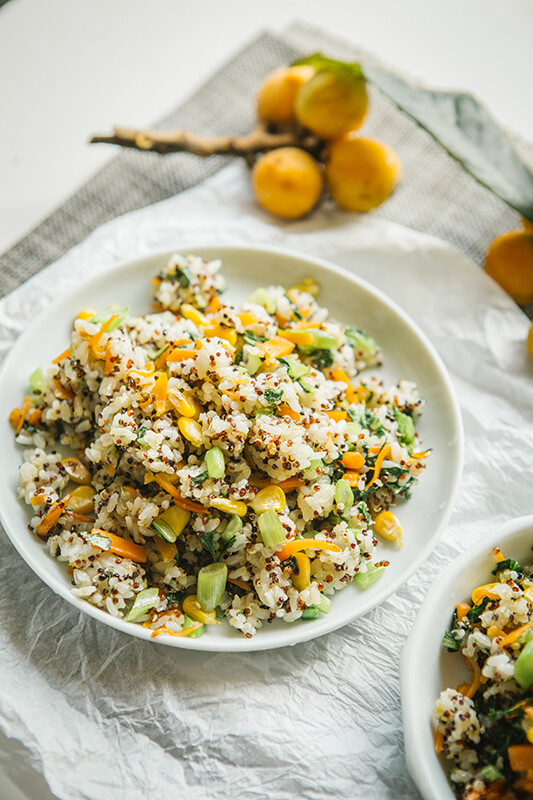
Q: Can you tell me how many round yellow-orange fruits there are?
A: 6